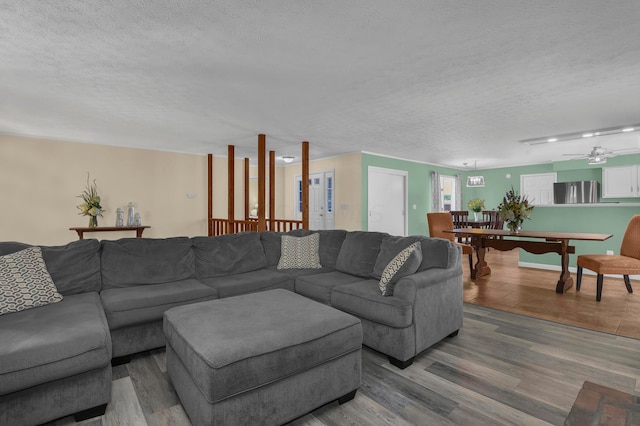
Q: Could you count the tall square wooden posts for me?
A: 6